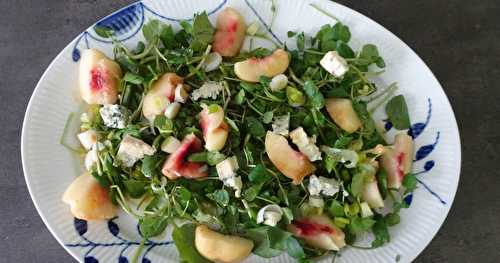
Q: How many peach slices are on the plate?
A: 13